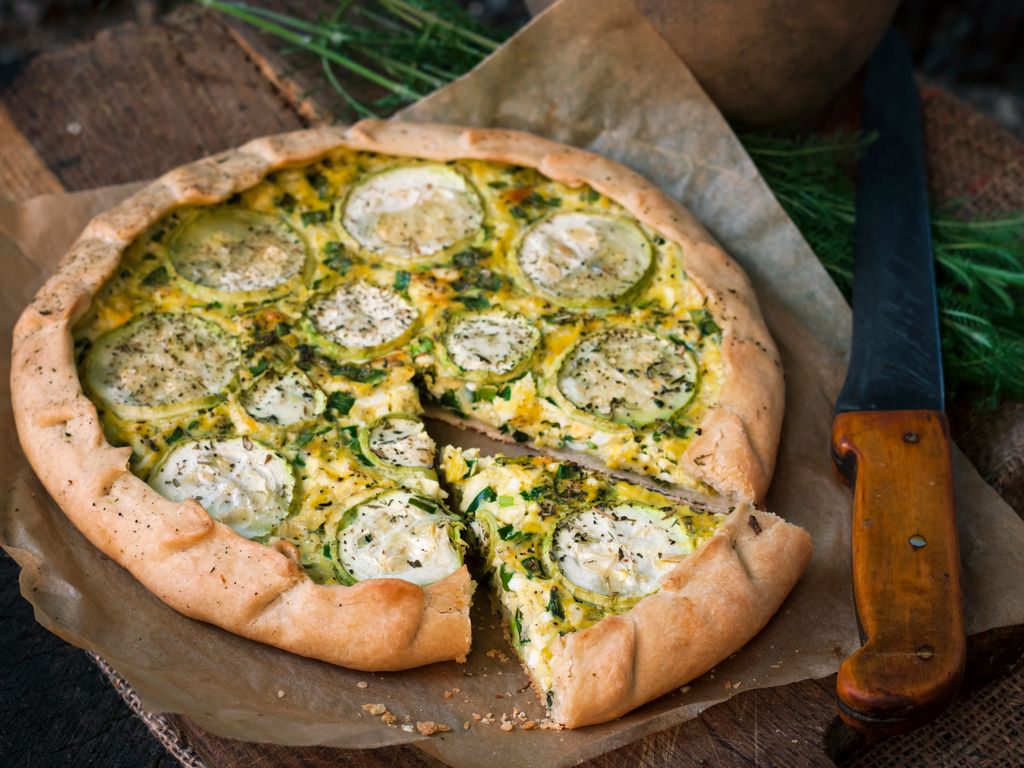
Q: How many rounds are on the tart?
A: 12